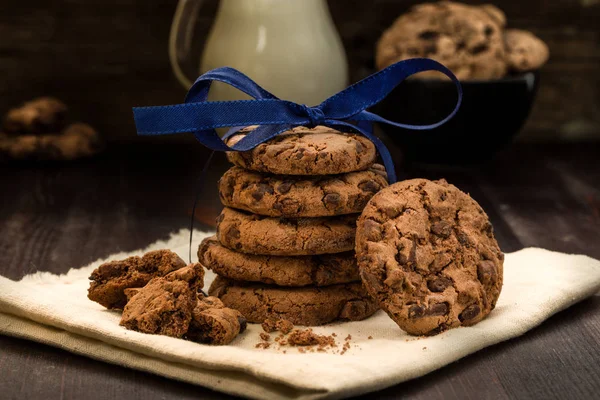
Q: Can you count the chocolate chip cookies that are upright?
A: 1